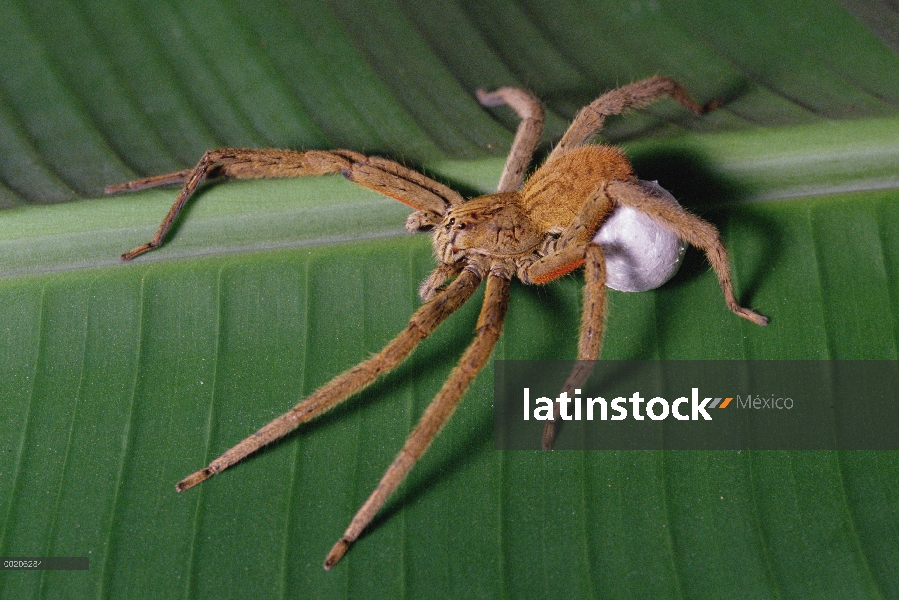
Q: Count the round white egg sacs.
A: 1